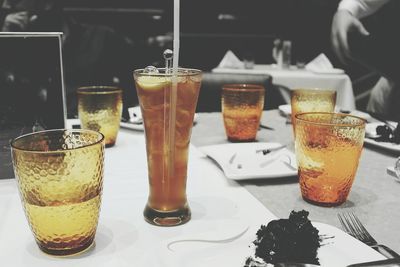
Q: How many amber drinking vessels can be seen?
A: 5